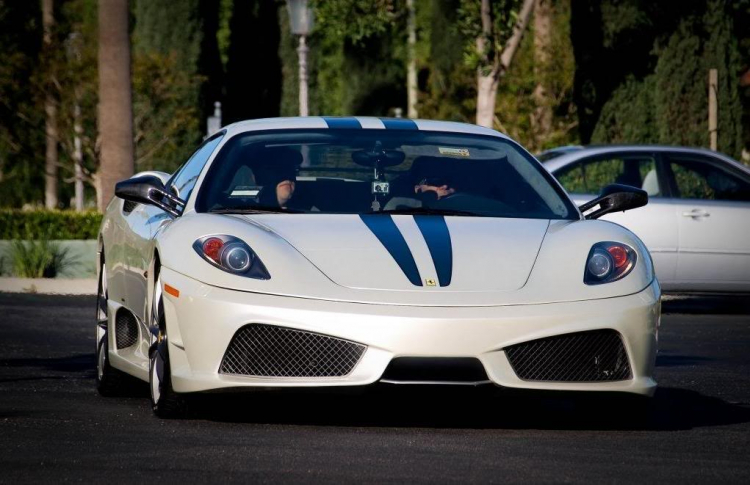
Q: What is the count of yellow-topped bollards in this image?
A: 0